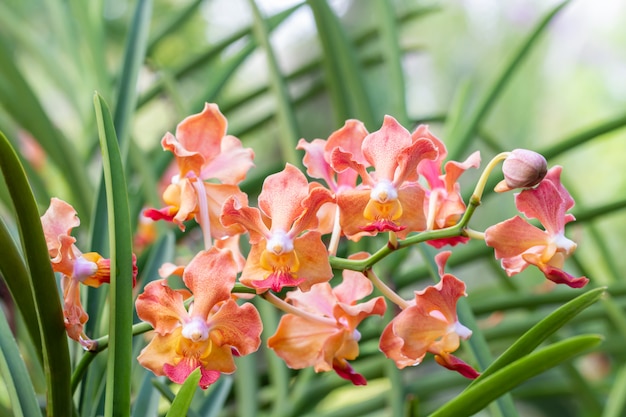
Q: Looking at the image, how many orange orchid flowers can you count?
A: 10